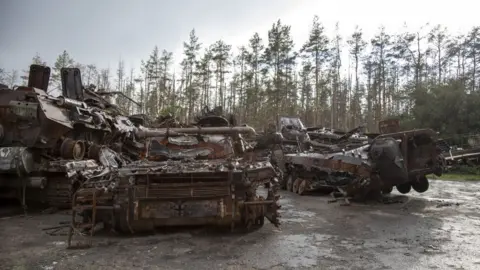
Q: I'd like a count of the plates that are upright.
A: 2